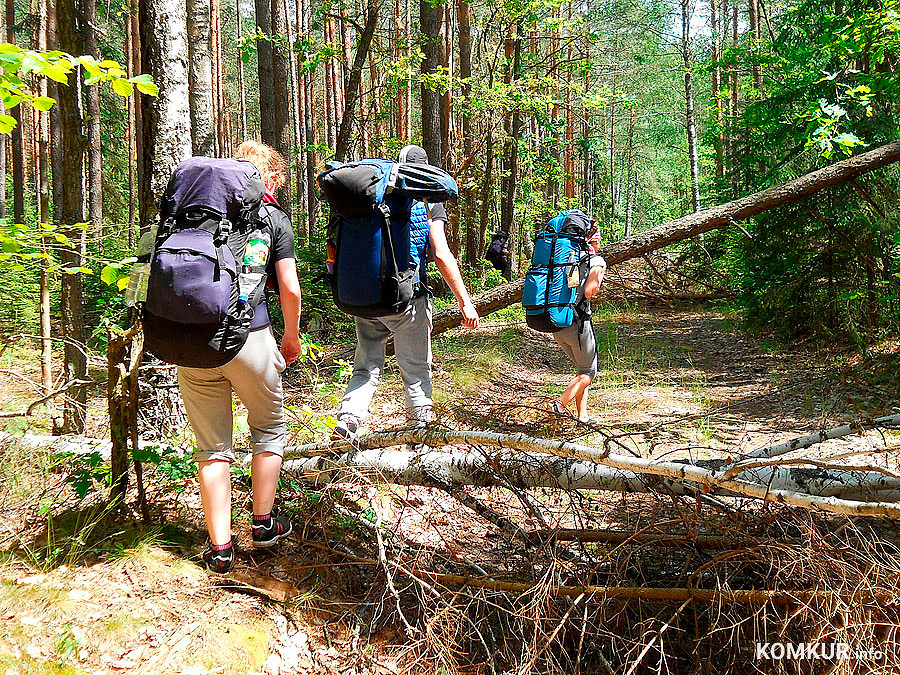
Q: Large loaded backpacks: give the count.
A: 3